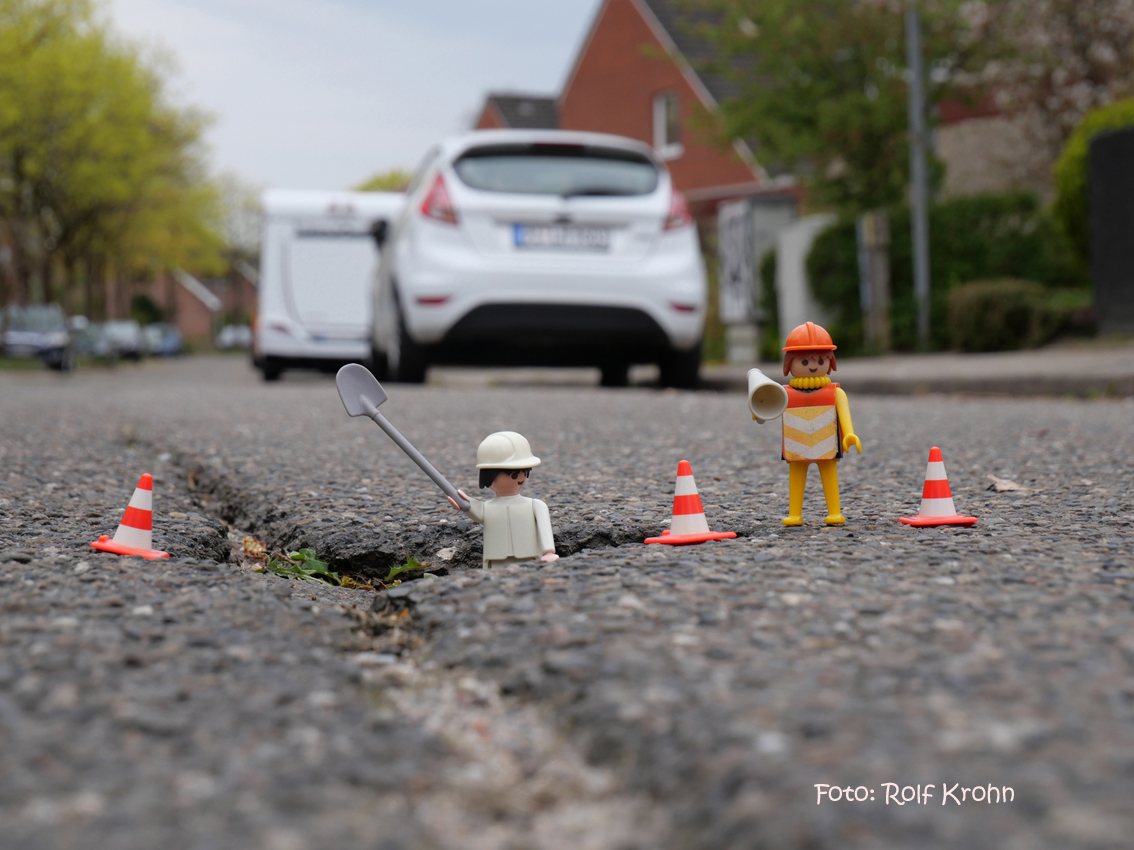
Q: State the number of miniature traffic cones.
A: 3